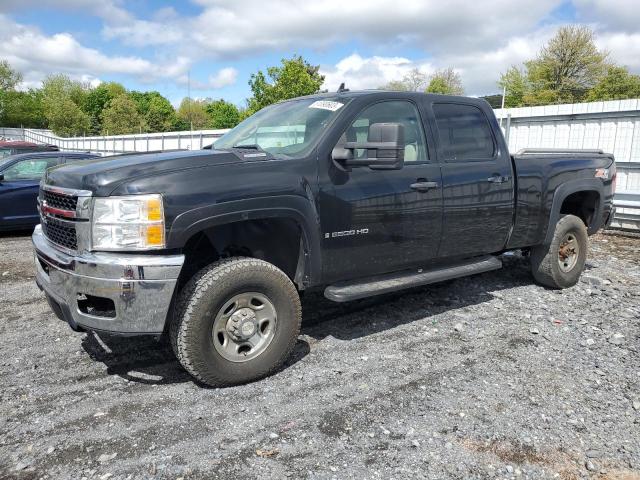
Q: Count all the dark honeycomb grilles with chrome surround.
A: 1